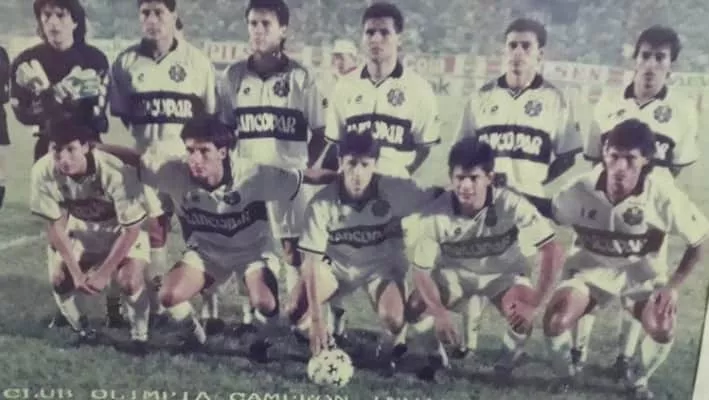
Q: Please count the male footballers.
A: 11